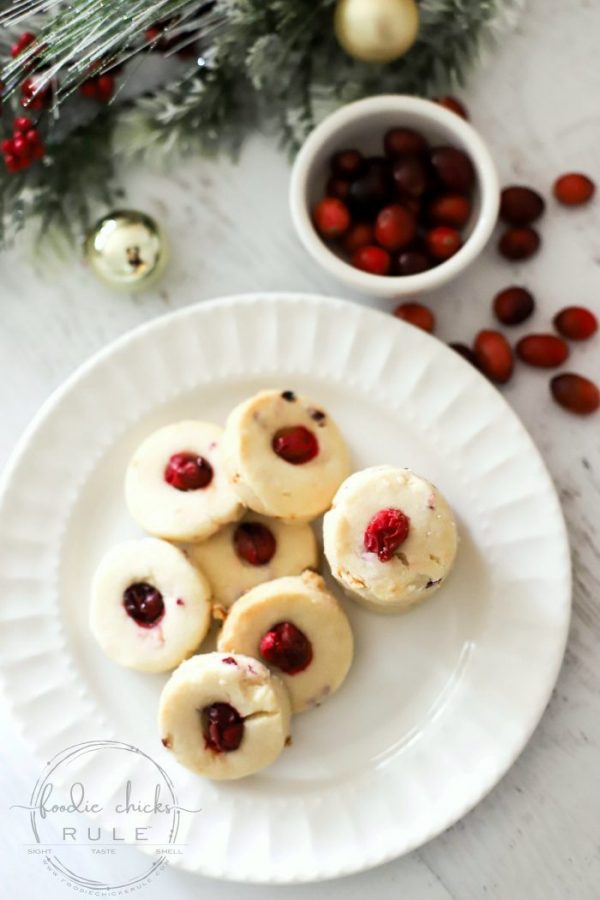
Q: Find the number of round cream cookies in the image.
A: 7